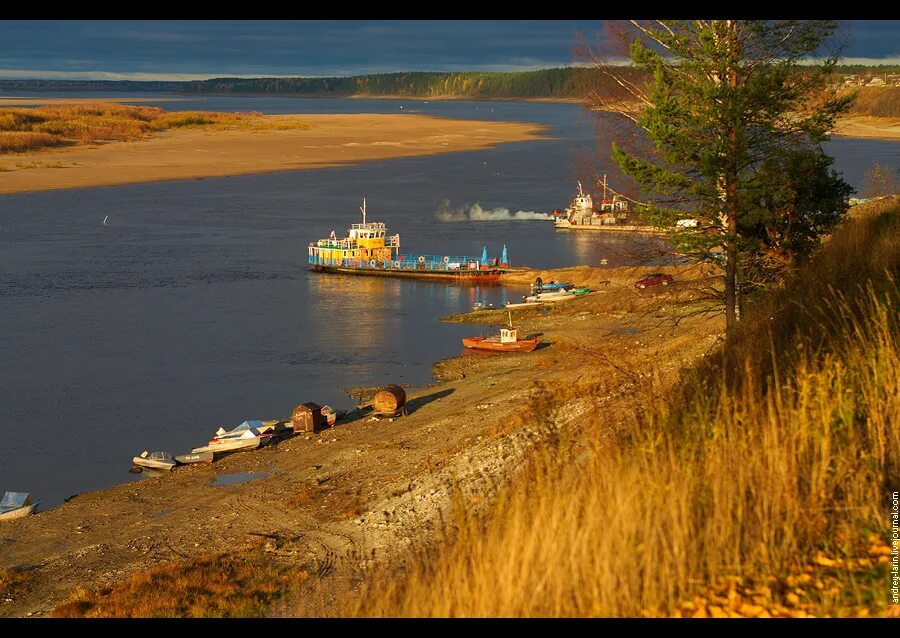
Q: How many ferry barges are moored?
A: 2